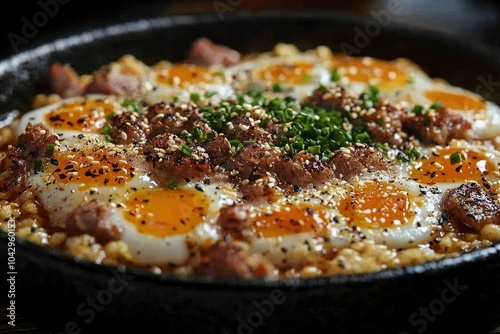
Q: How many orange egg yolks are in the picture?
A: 10